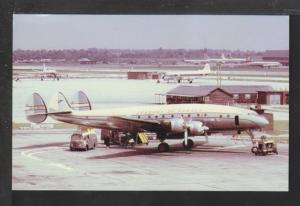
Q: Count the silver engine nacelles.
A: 2